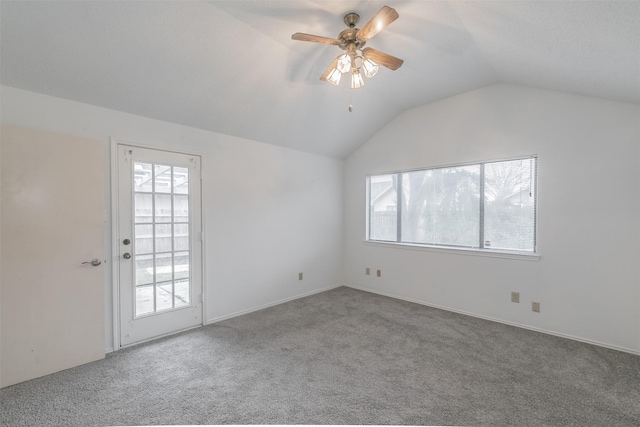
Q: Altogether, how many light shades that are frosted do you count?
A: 4